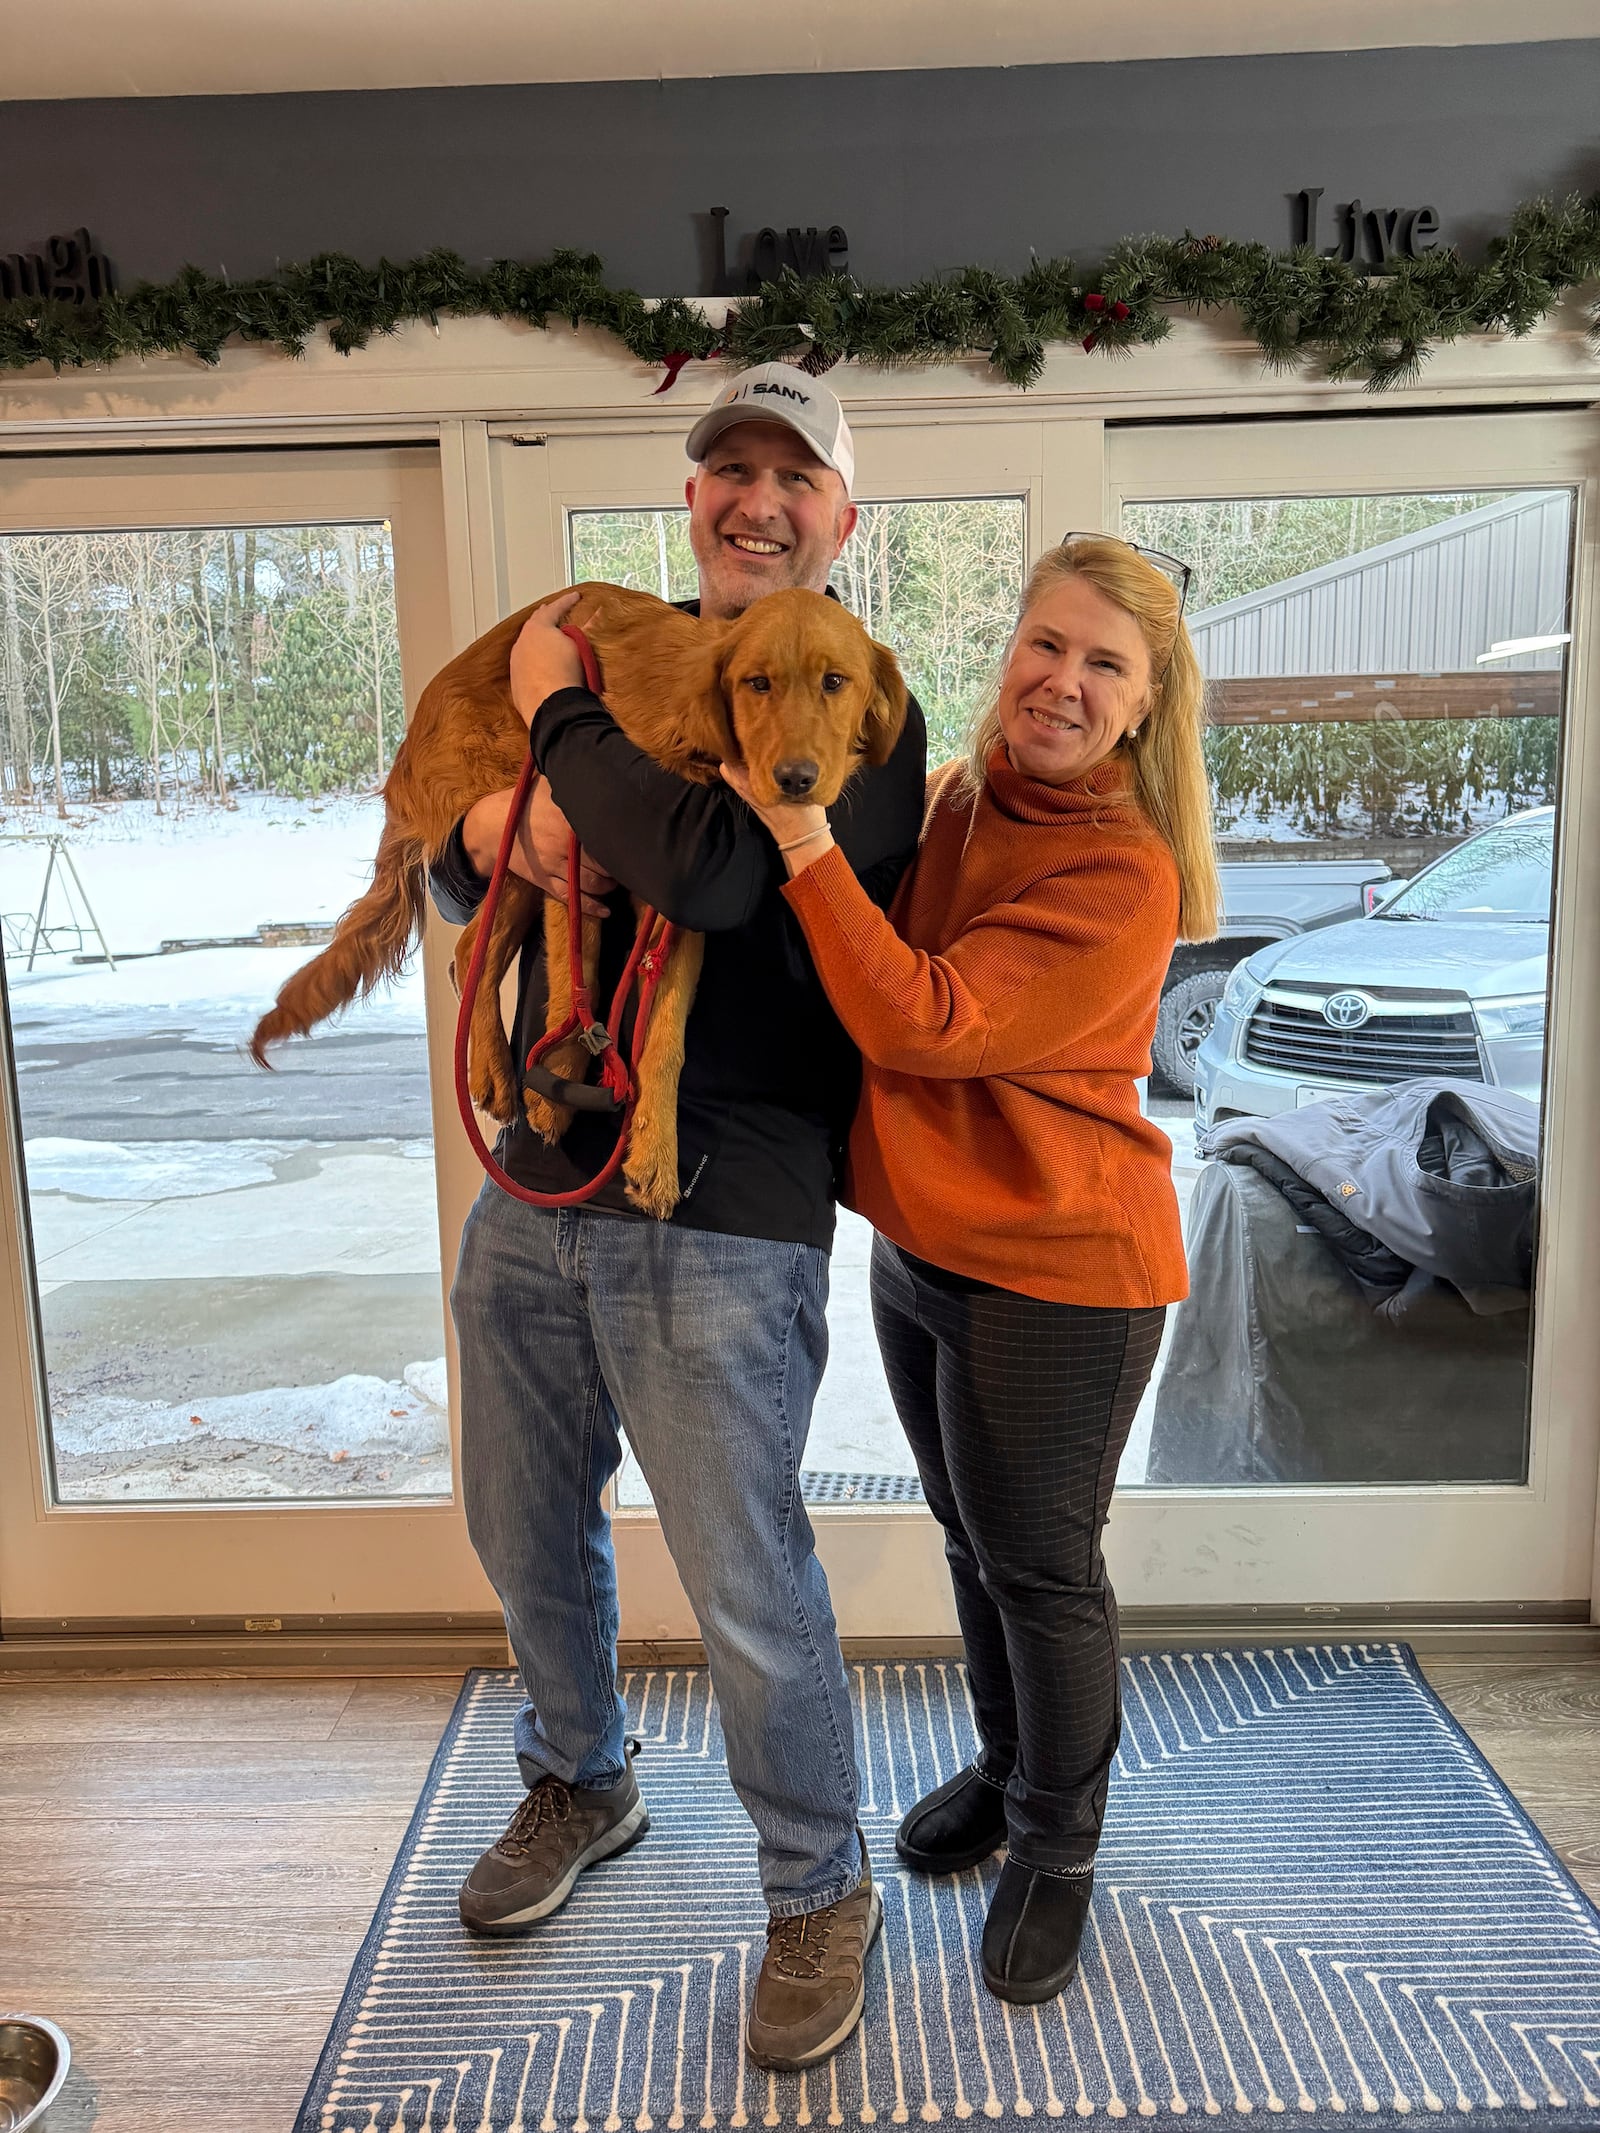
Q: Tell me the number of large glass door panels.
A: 3